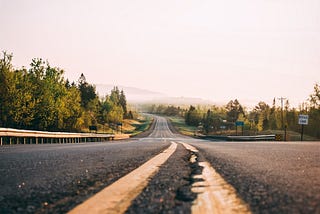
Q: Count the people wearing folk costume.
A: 0